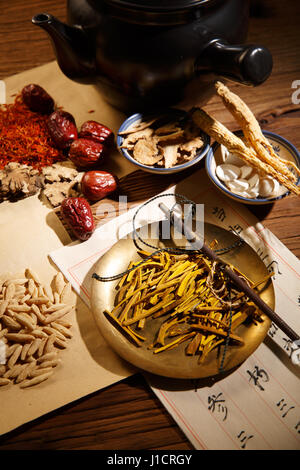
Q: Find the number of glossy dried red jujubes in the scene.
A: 6